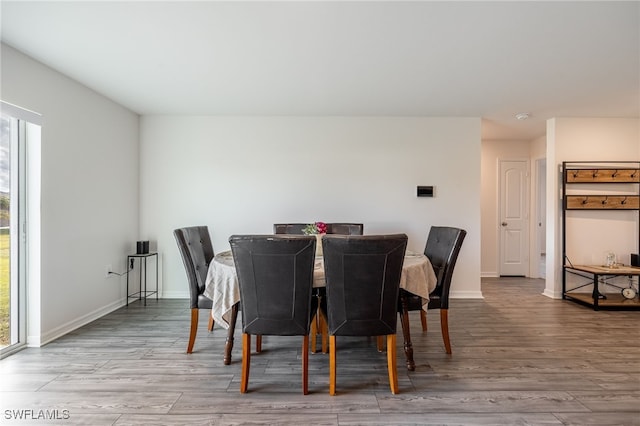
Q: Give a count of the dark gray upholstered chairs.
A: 6